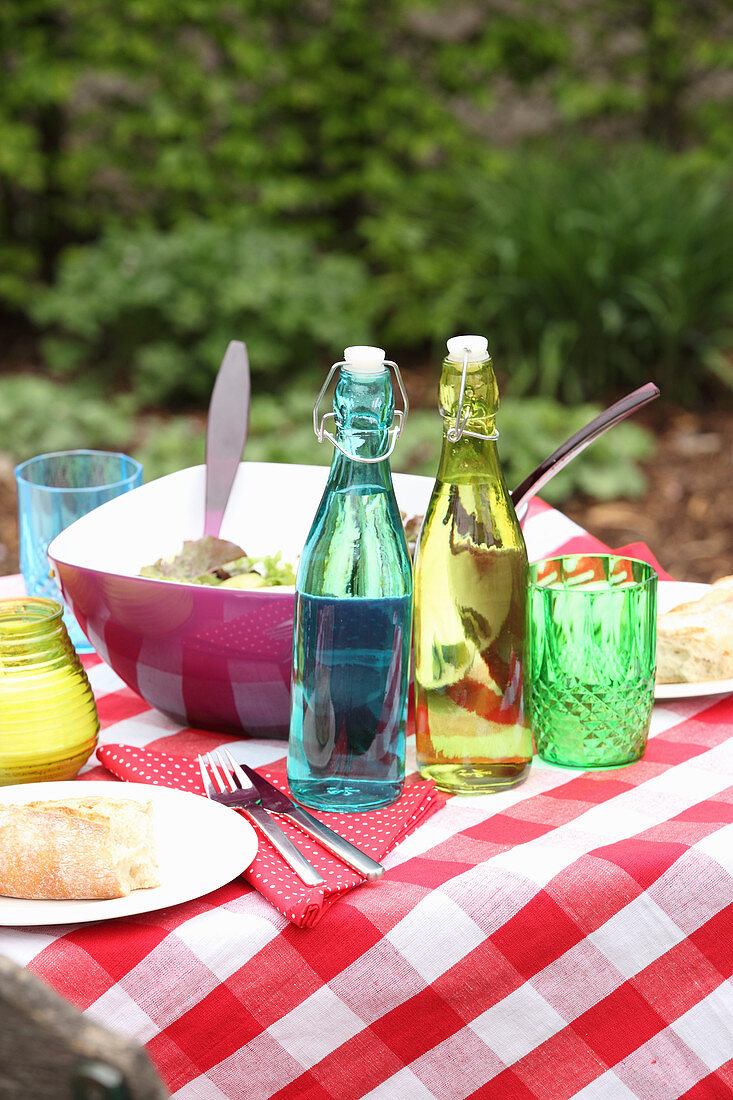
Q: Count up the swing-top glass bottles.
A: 2